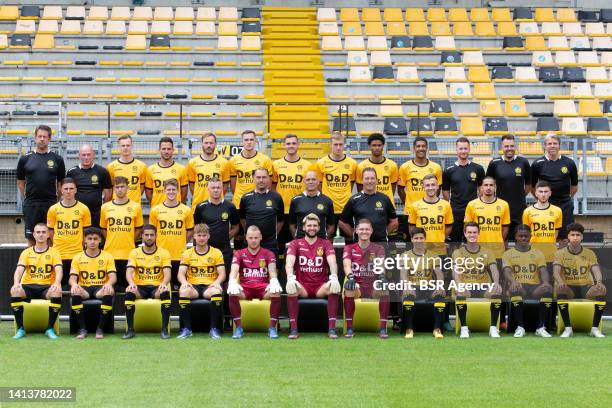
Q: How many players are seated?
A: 11